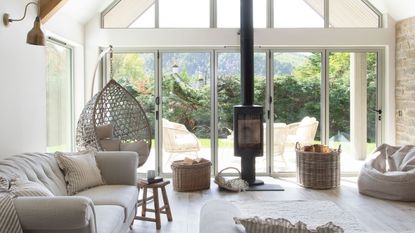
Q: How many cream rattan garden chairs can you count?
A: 3